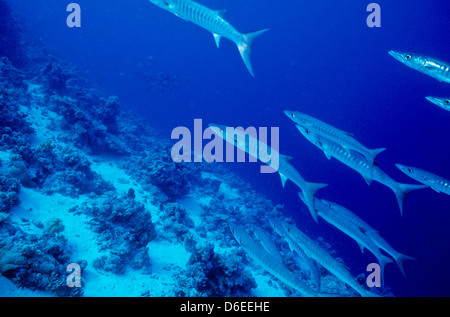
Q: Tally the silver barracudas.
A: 13